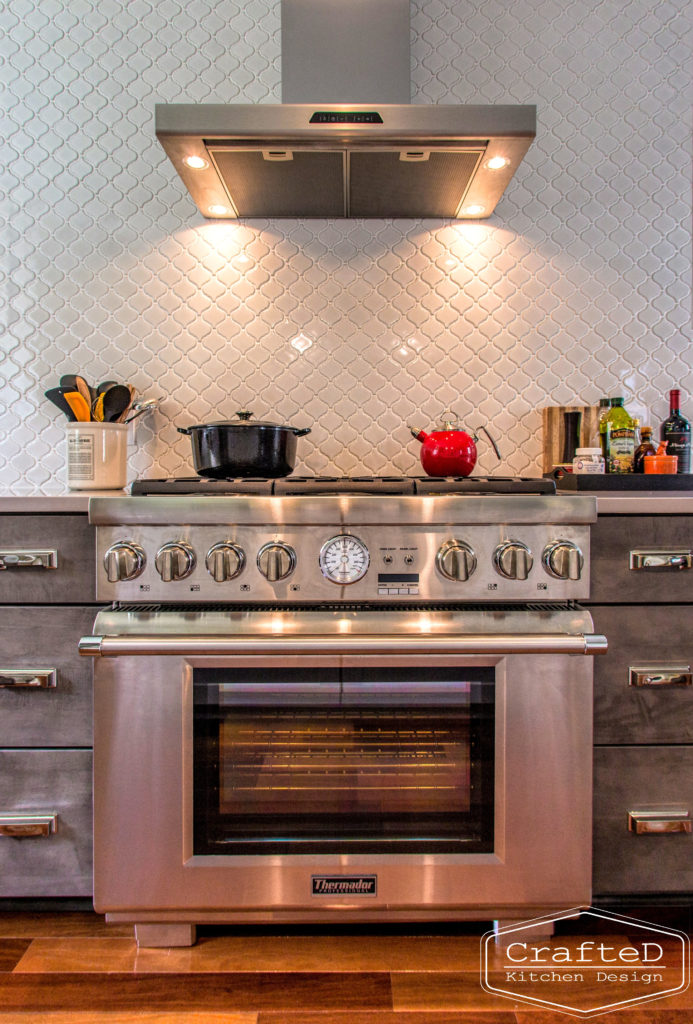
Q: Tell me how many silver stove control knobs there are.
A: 7